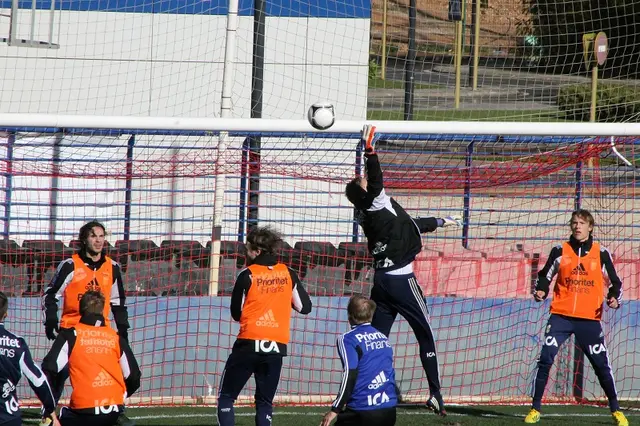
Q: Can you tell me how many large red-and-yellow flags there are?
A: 0